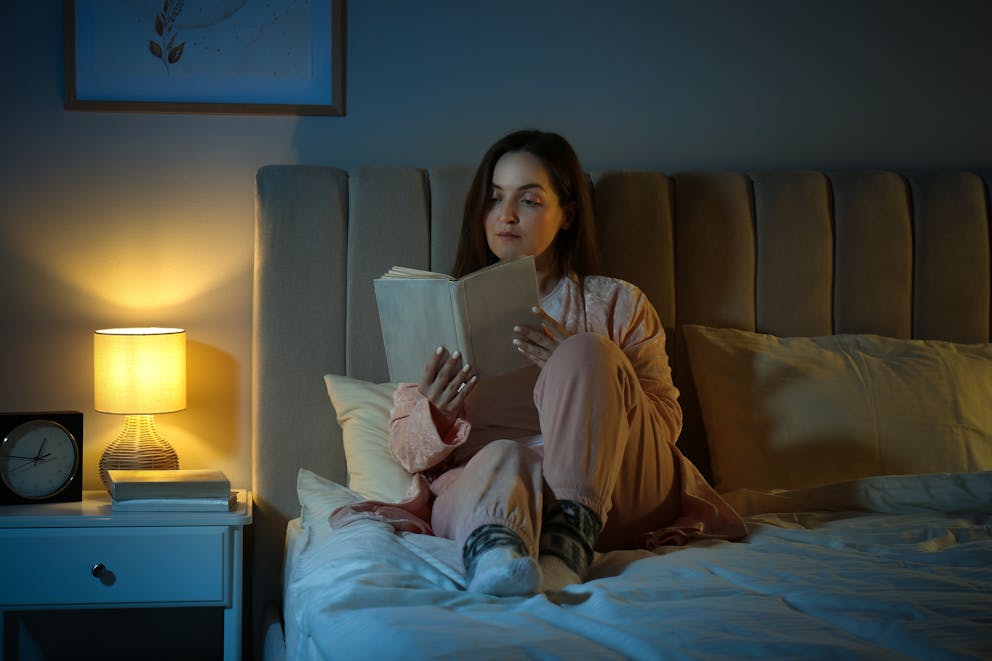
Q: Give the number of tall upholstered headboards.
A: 1